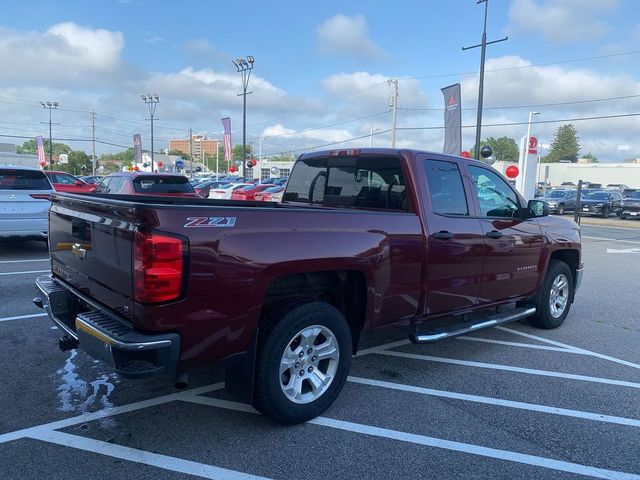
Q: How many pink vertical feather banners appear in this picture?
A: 2